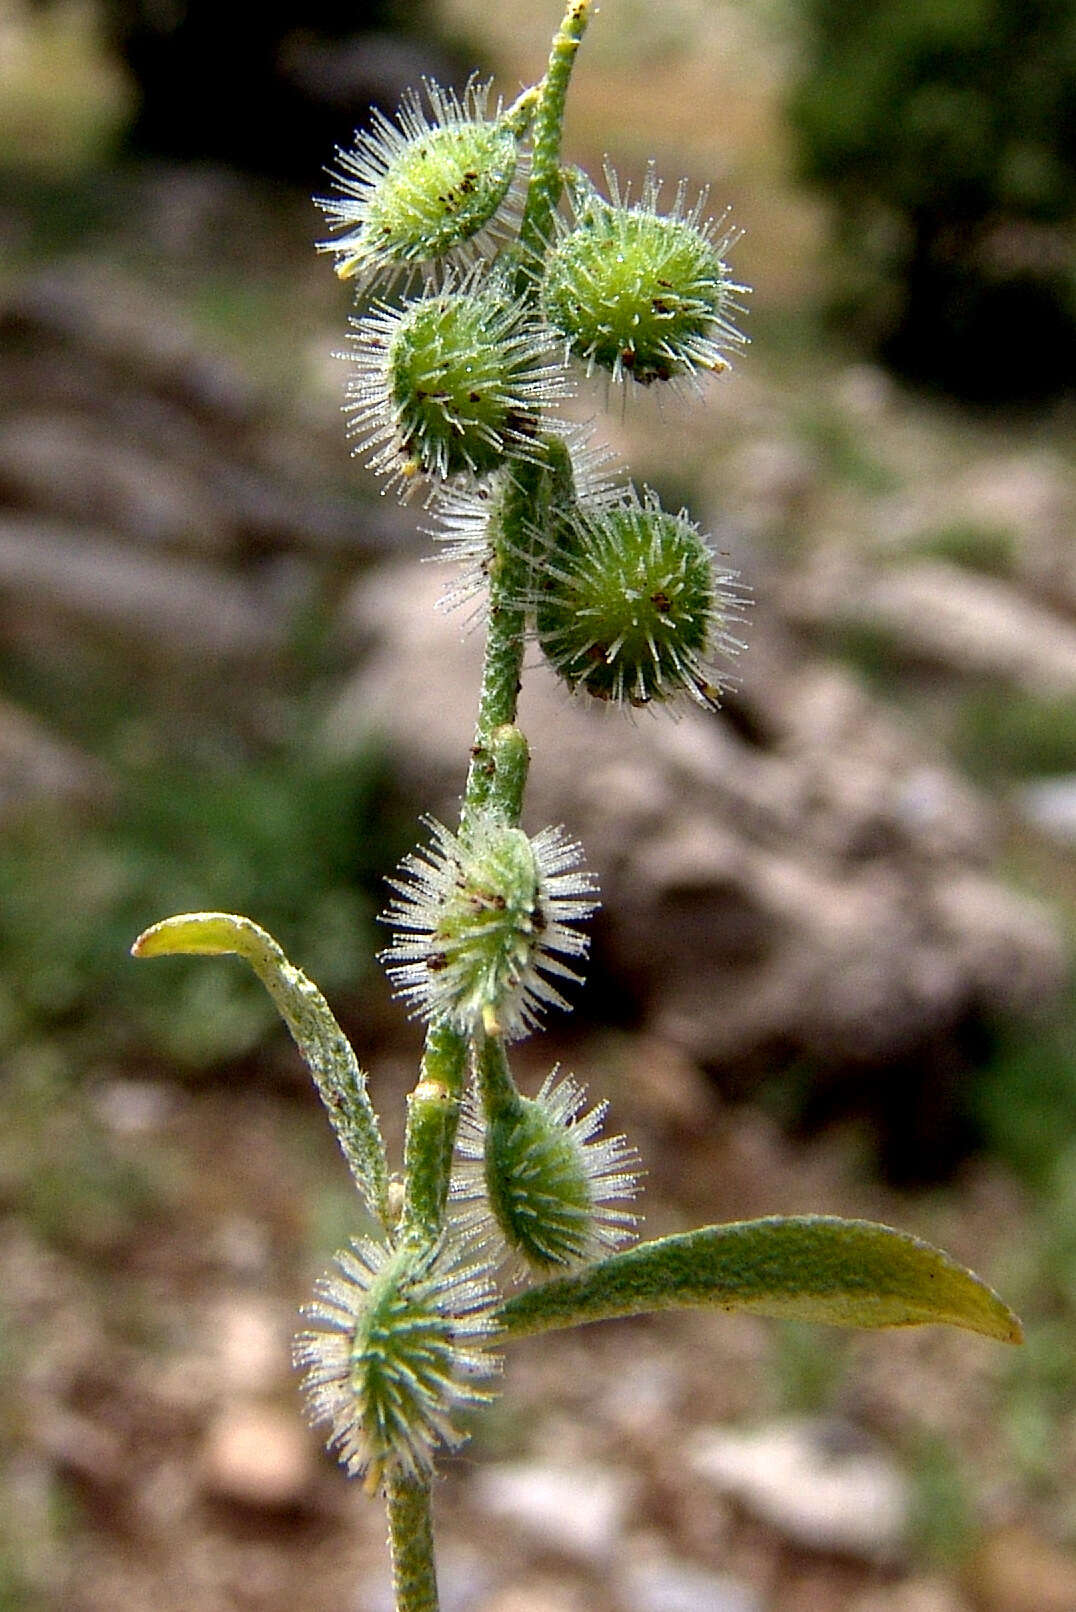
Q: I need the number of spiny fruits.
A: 8